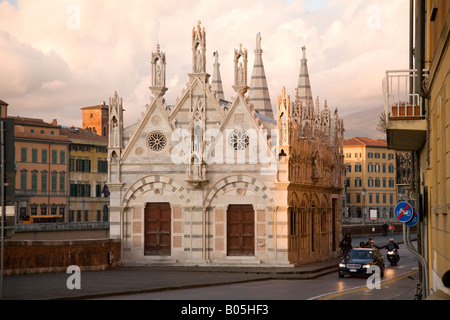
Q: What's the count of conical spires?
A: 3